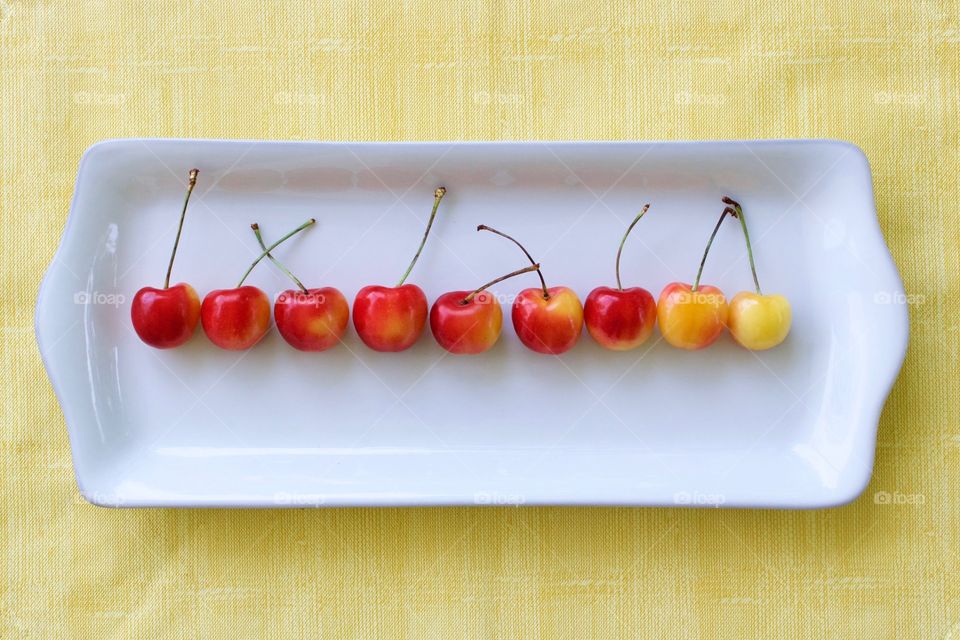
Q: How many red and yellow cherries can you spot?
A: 9